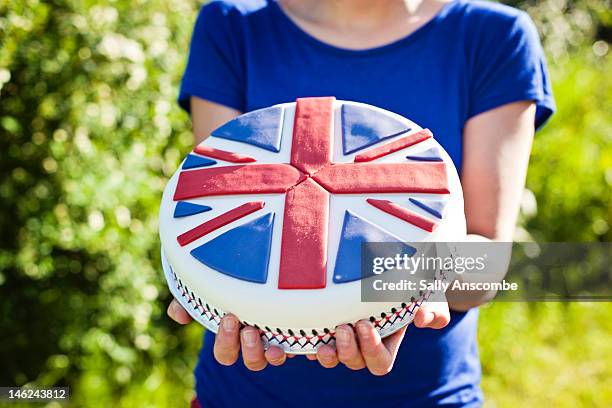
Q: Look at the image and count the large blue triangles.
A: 4